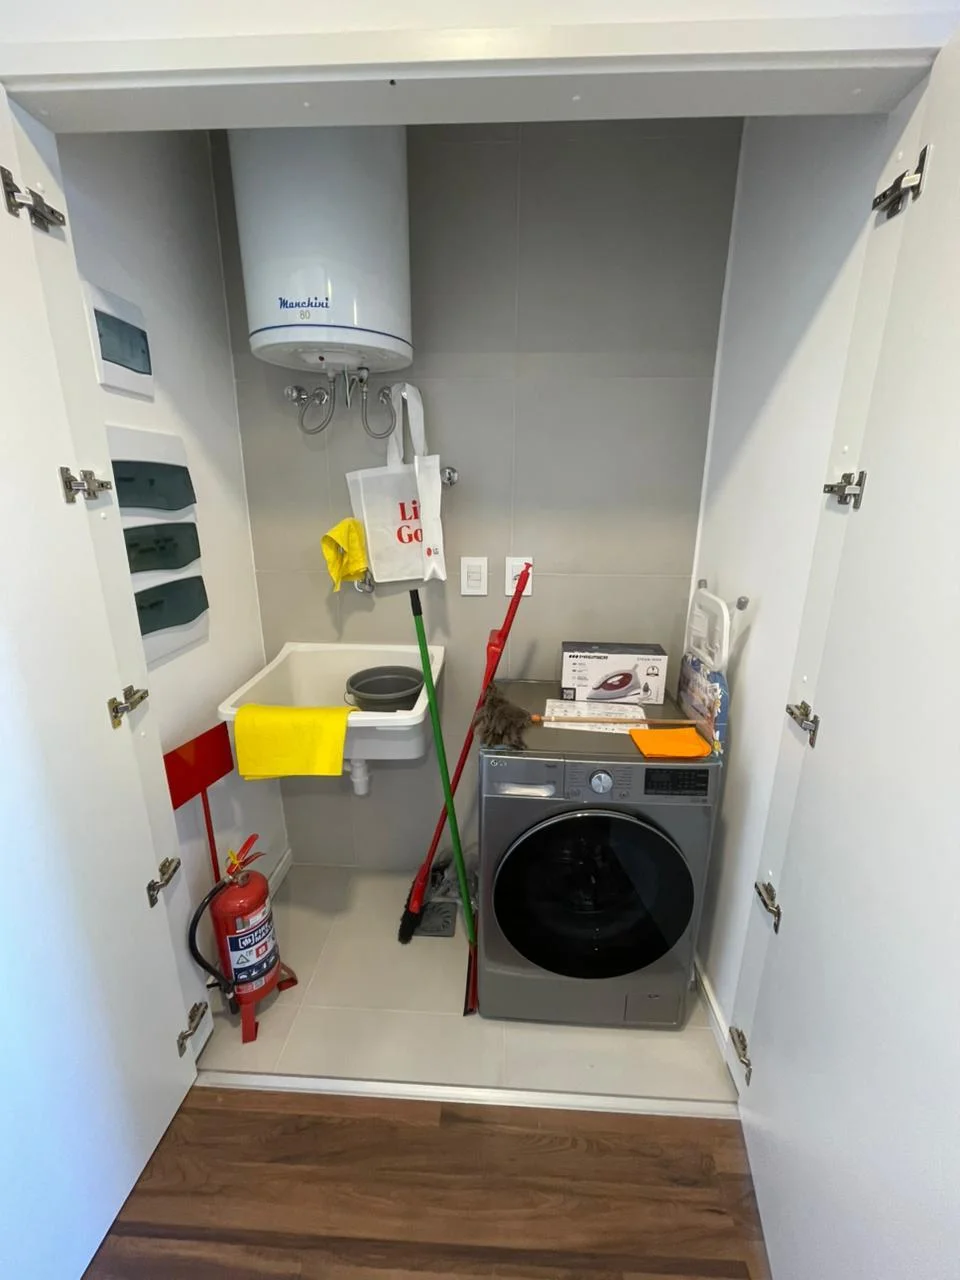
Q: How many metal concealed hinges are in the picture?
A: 10